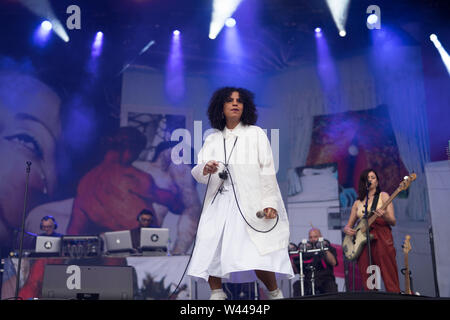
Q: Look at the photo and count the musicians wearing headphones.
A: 2